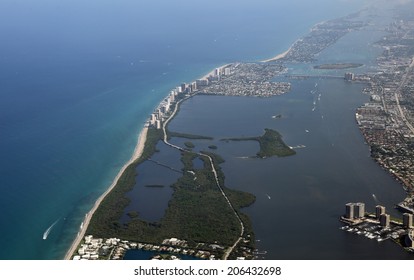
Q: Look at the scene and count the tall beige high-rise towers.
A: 5